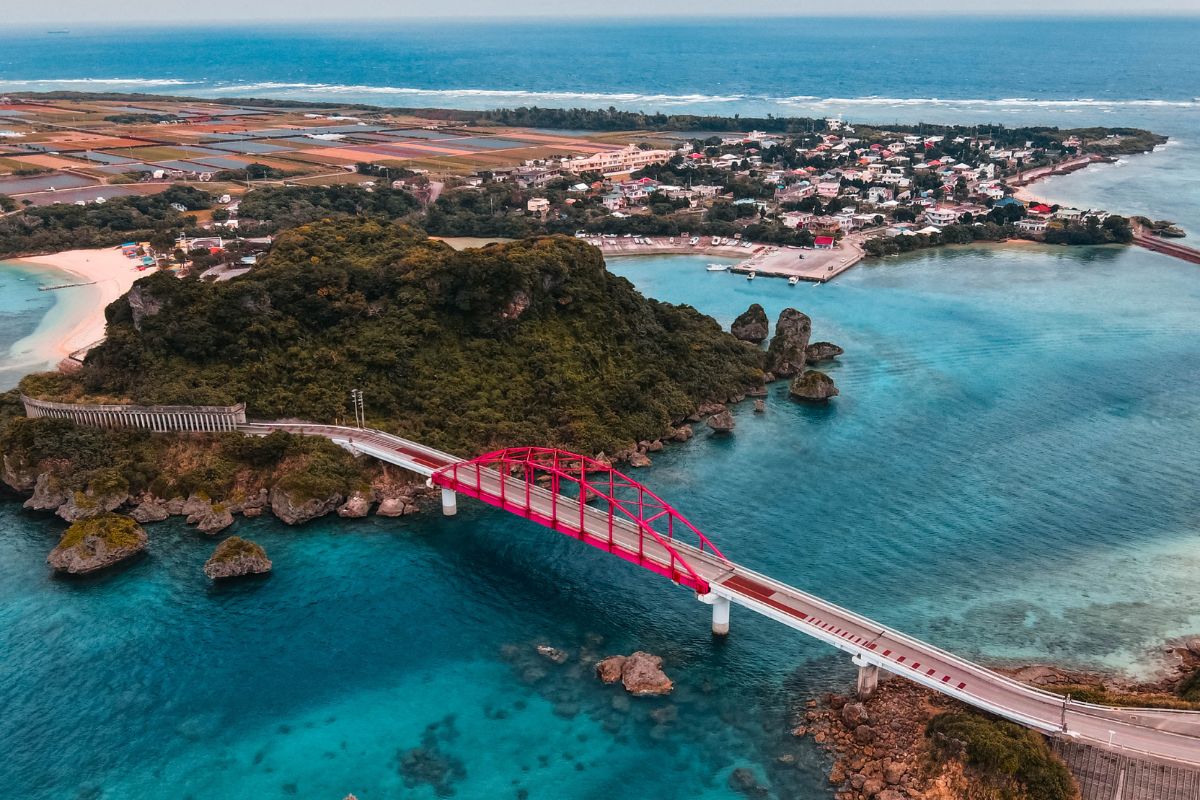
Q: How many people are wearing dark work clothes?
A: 0